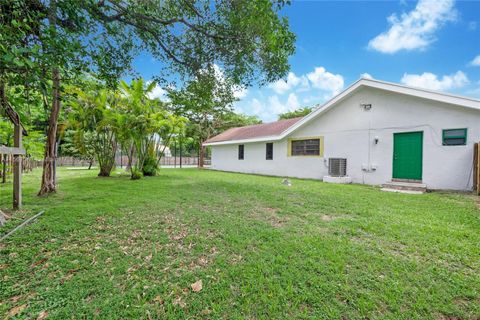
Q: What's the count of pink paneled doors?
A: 0